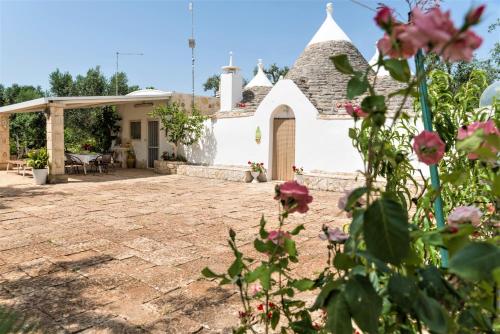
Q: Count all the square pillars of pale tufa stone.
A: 2